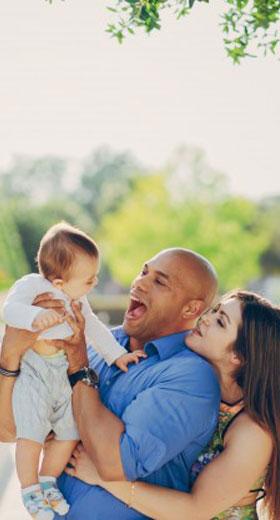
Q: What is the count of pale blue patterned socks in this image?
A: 2